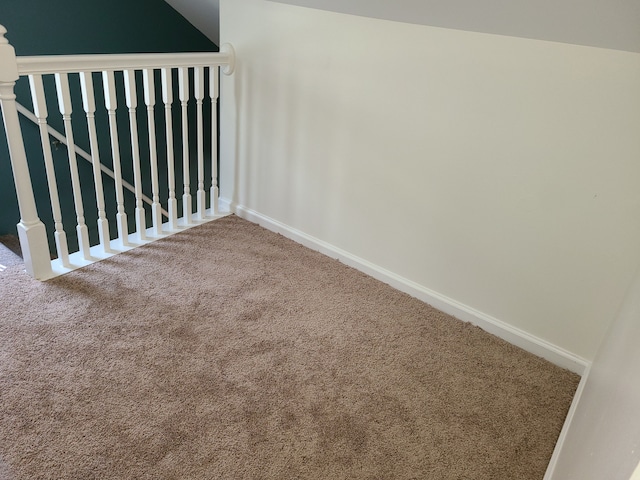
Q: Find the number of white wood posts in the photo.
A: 11